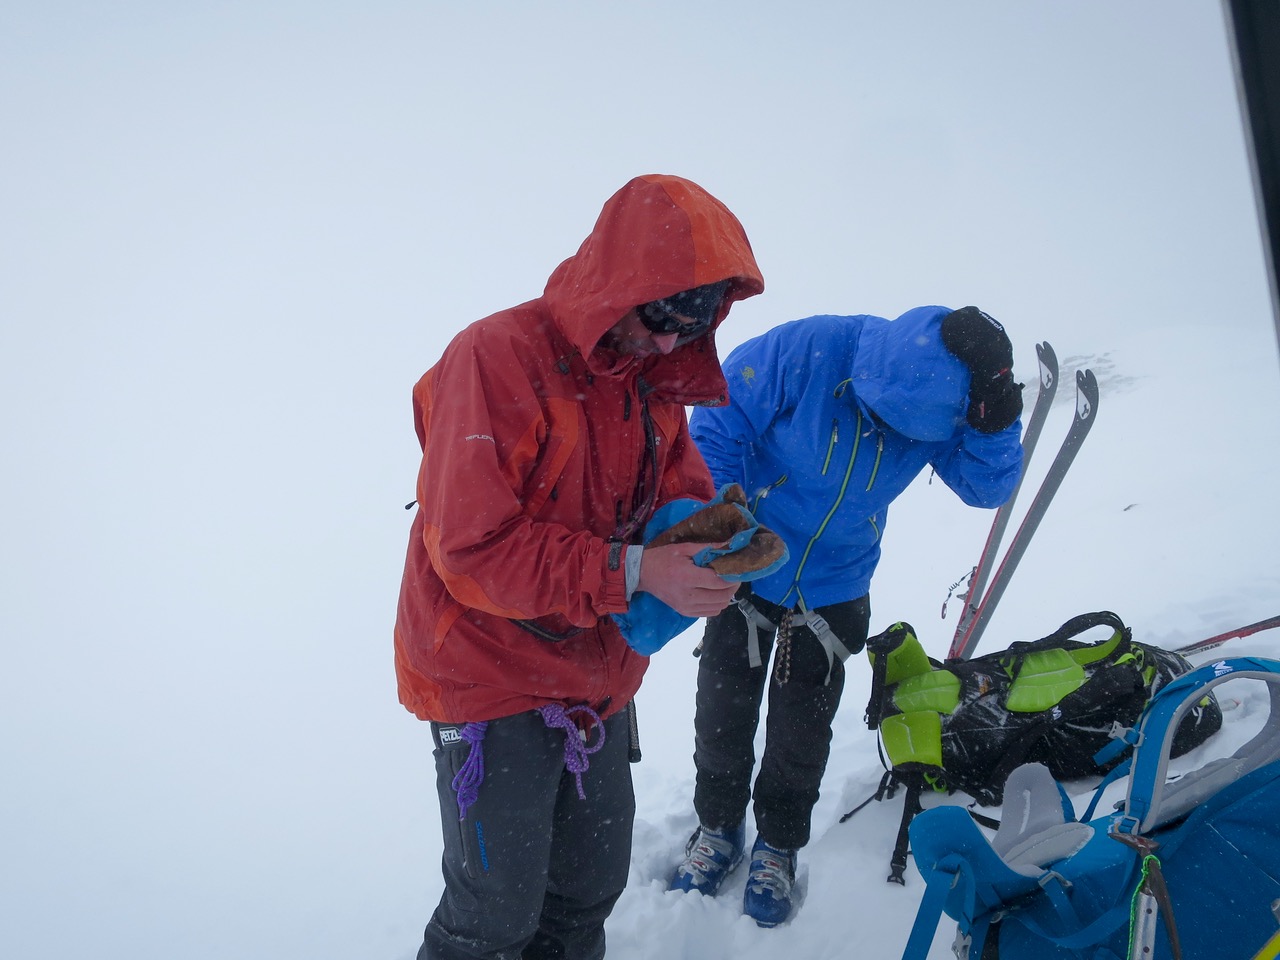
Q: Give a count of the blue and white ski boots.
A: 2